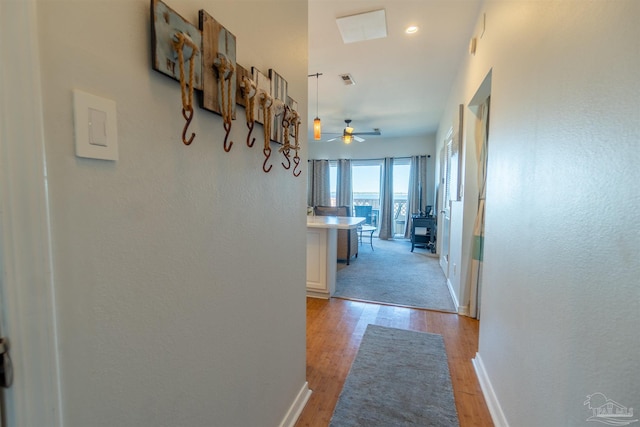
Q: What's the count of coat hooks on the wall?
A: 6